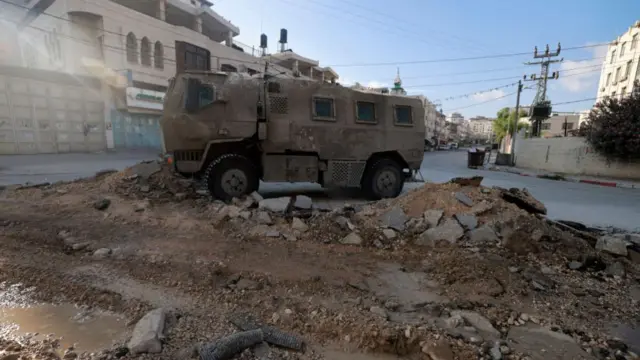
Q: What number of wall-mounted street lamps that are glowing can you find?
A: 0